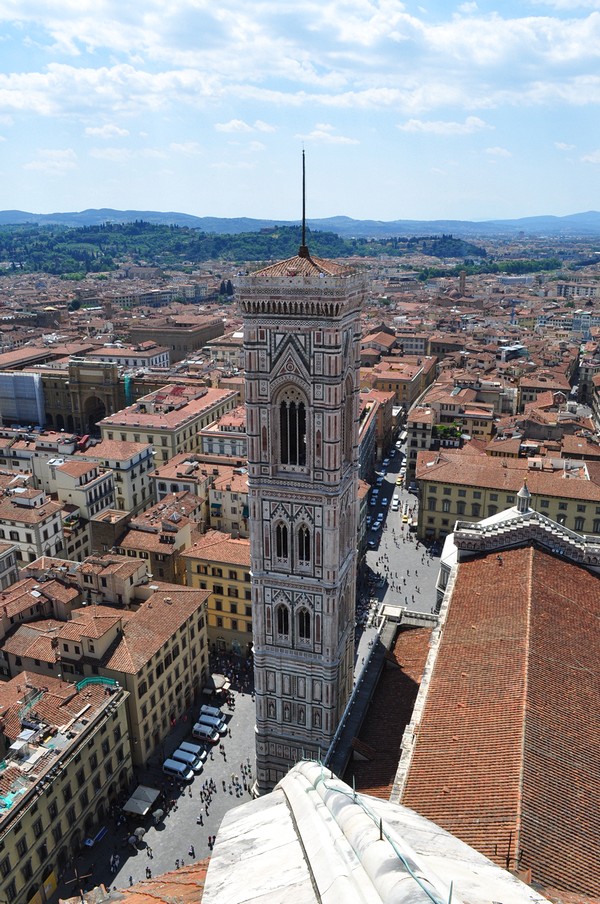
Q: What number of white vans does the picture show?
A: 6